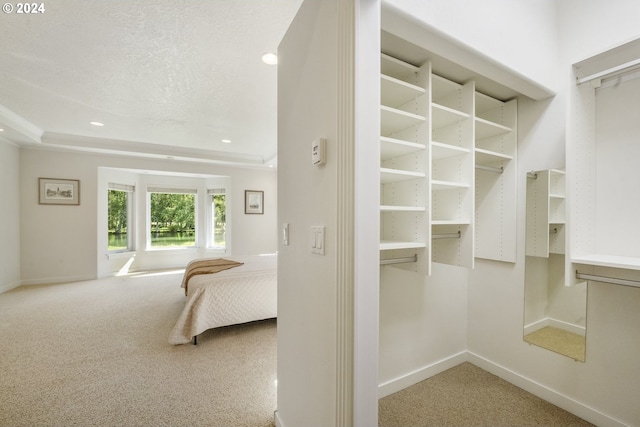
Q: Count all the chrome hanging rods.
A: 5